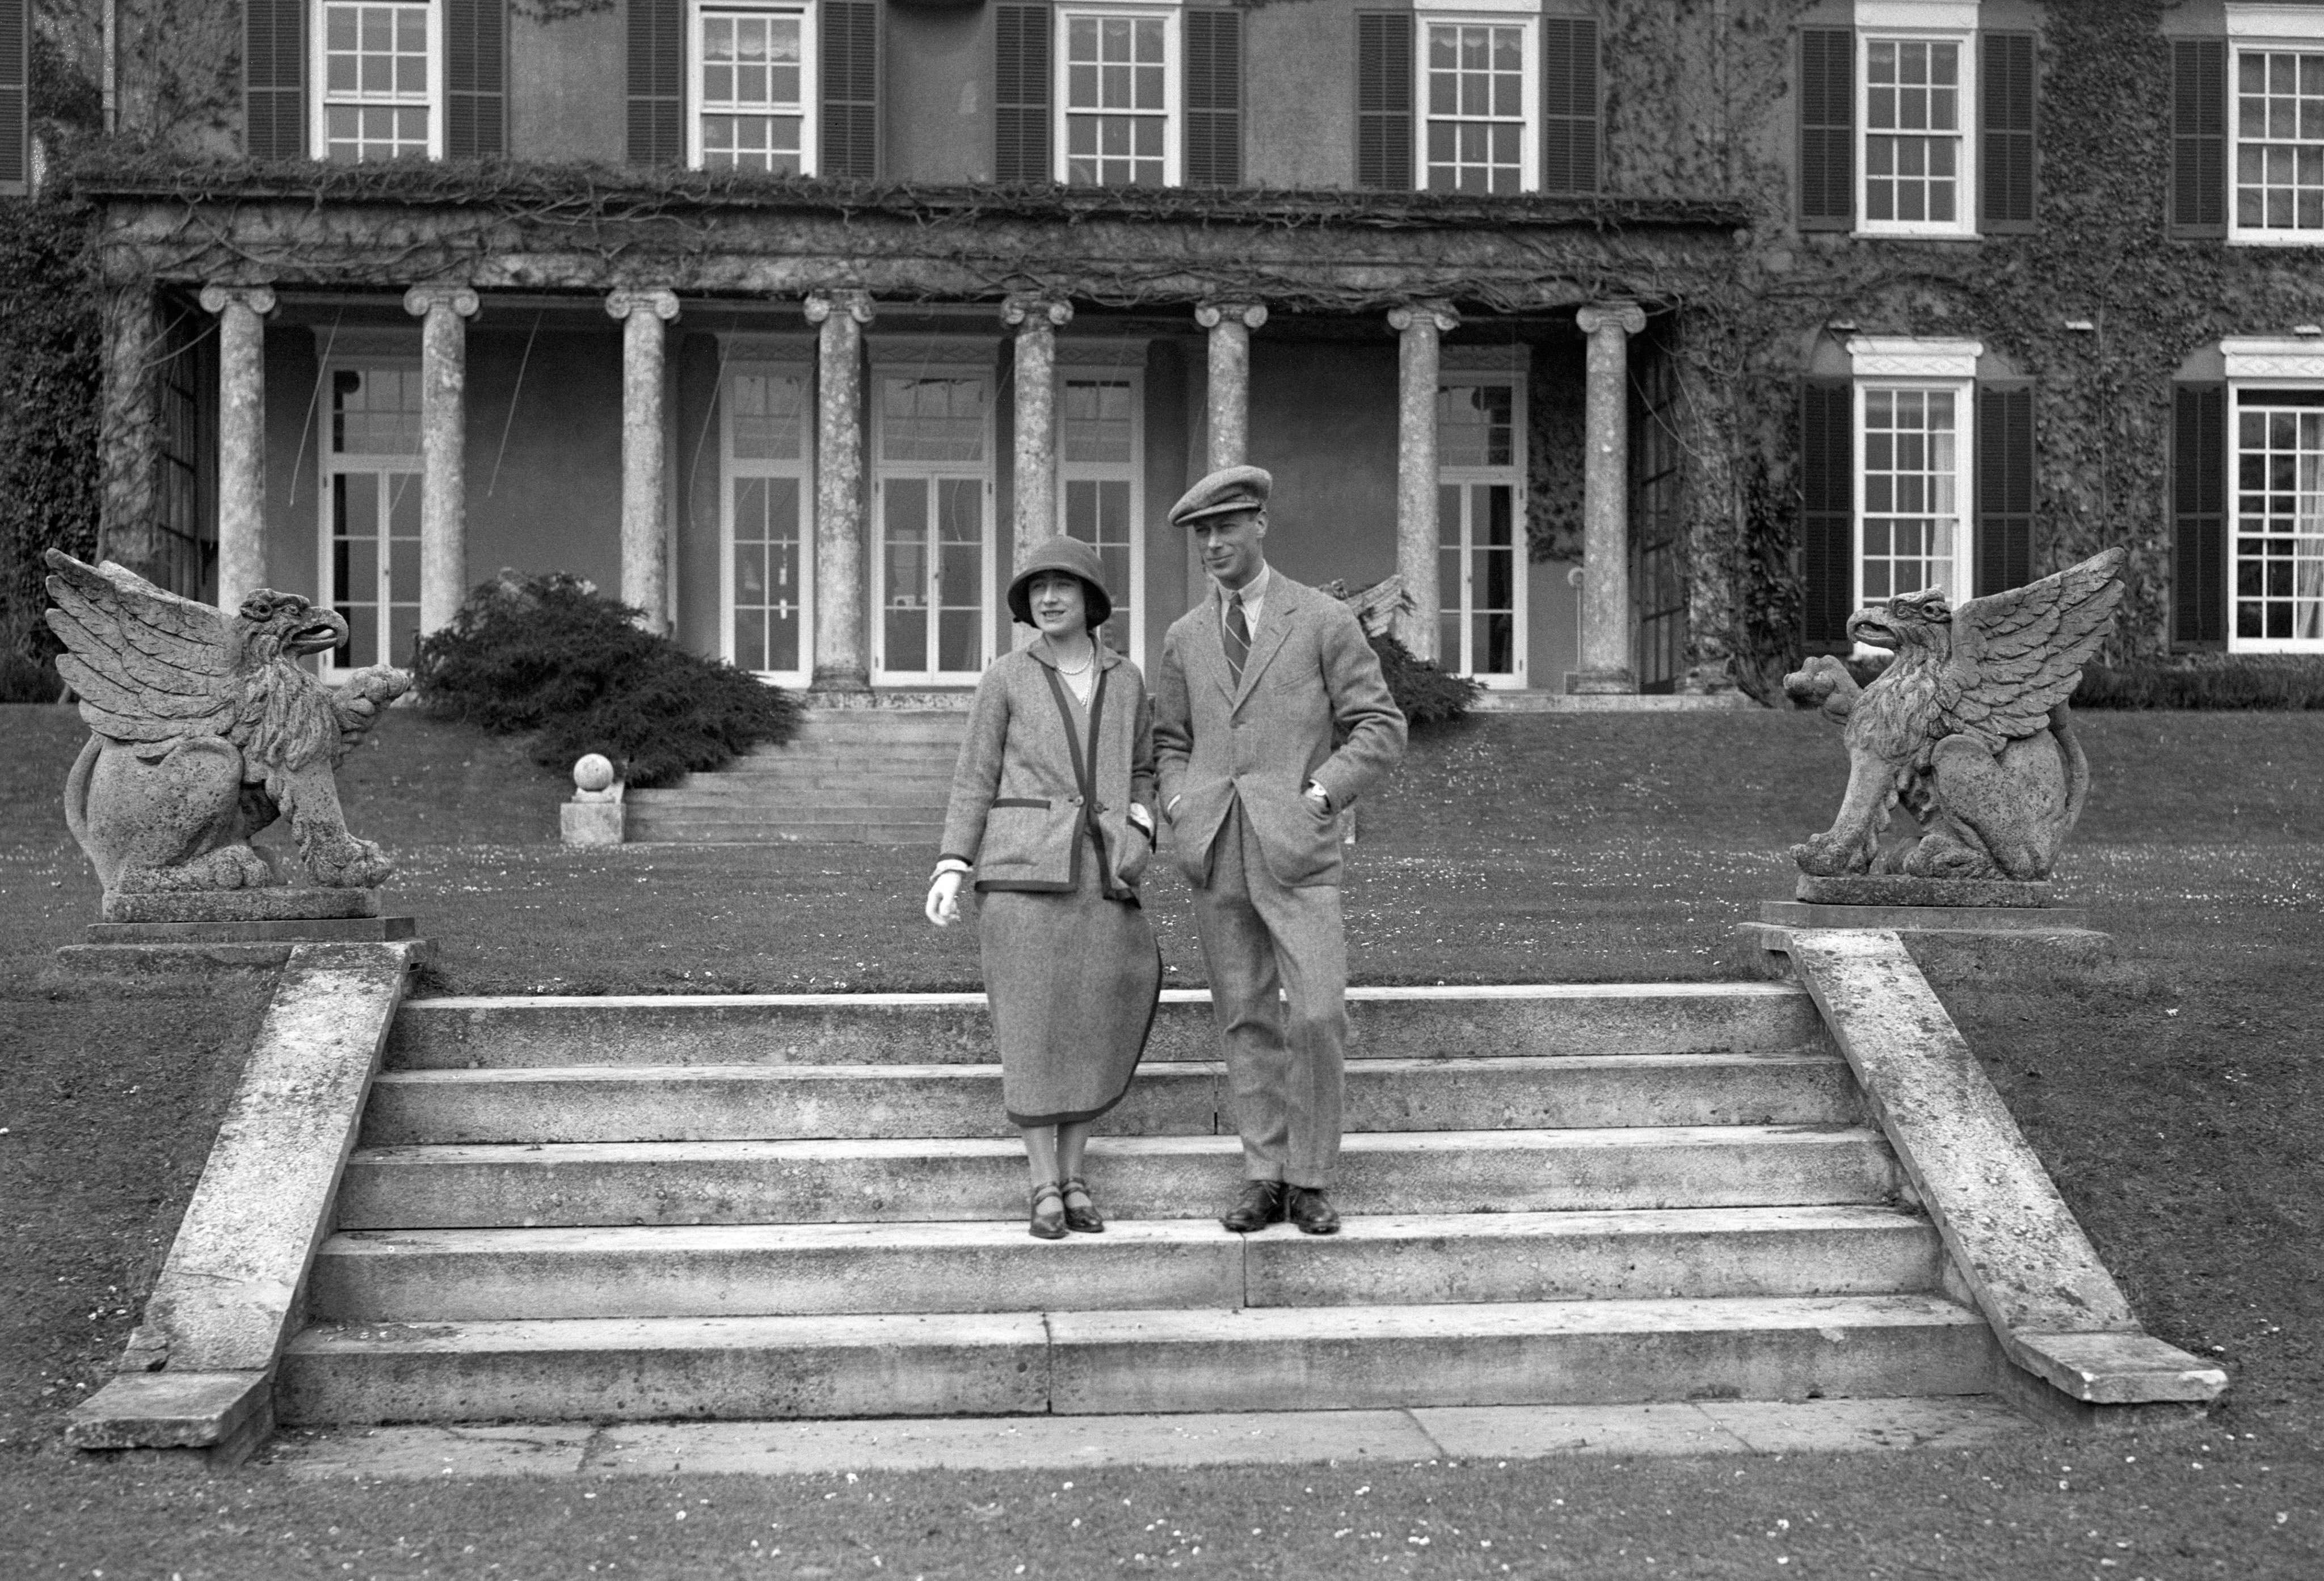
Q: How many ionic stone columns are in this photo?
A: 8